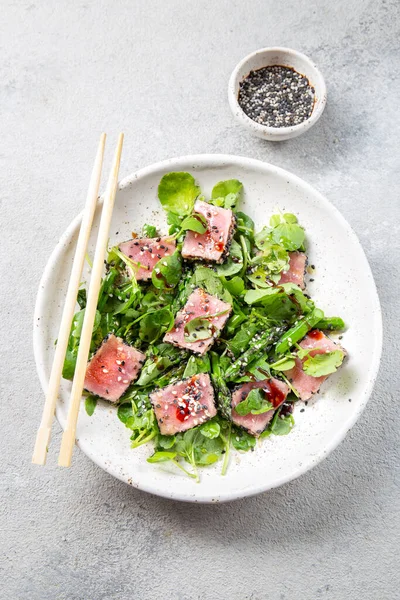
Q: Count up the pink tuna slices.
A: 8